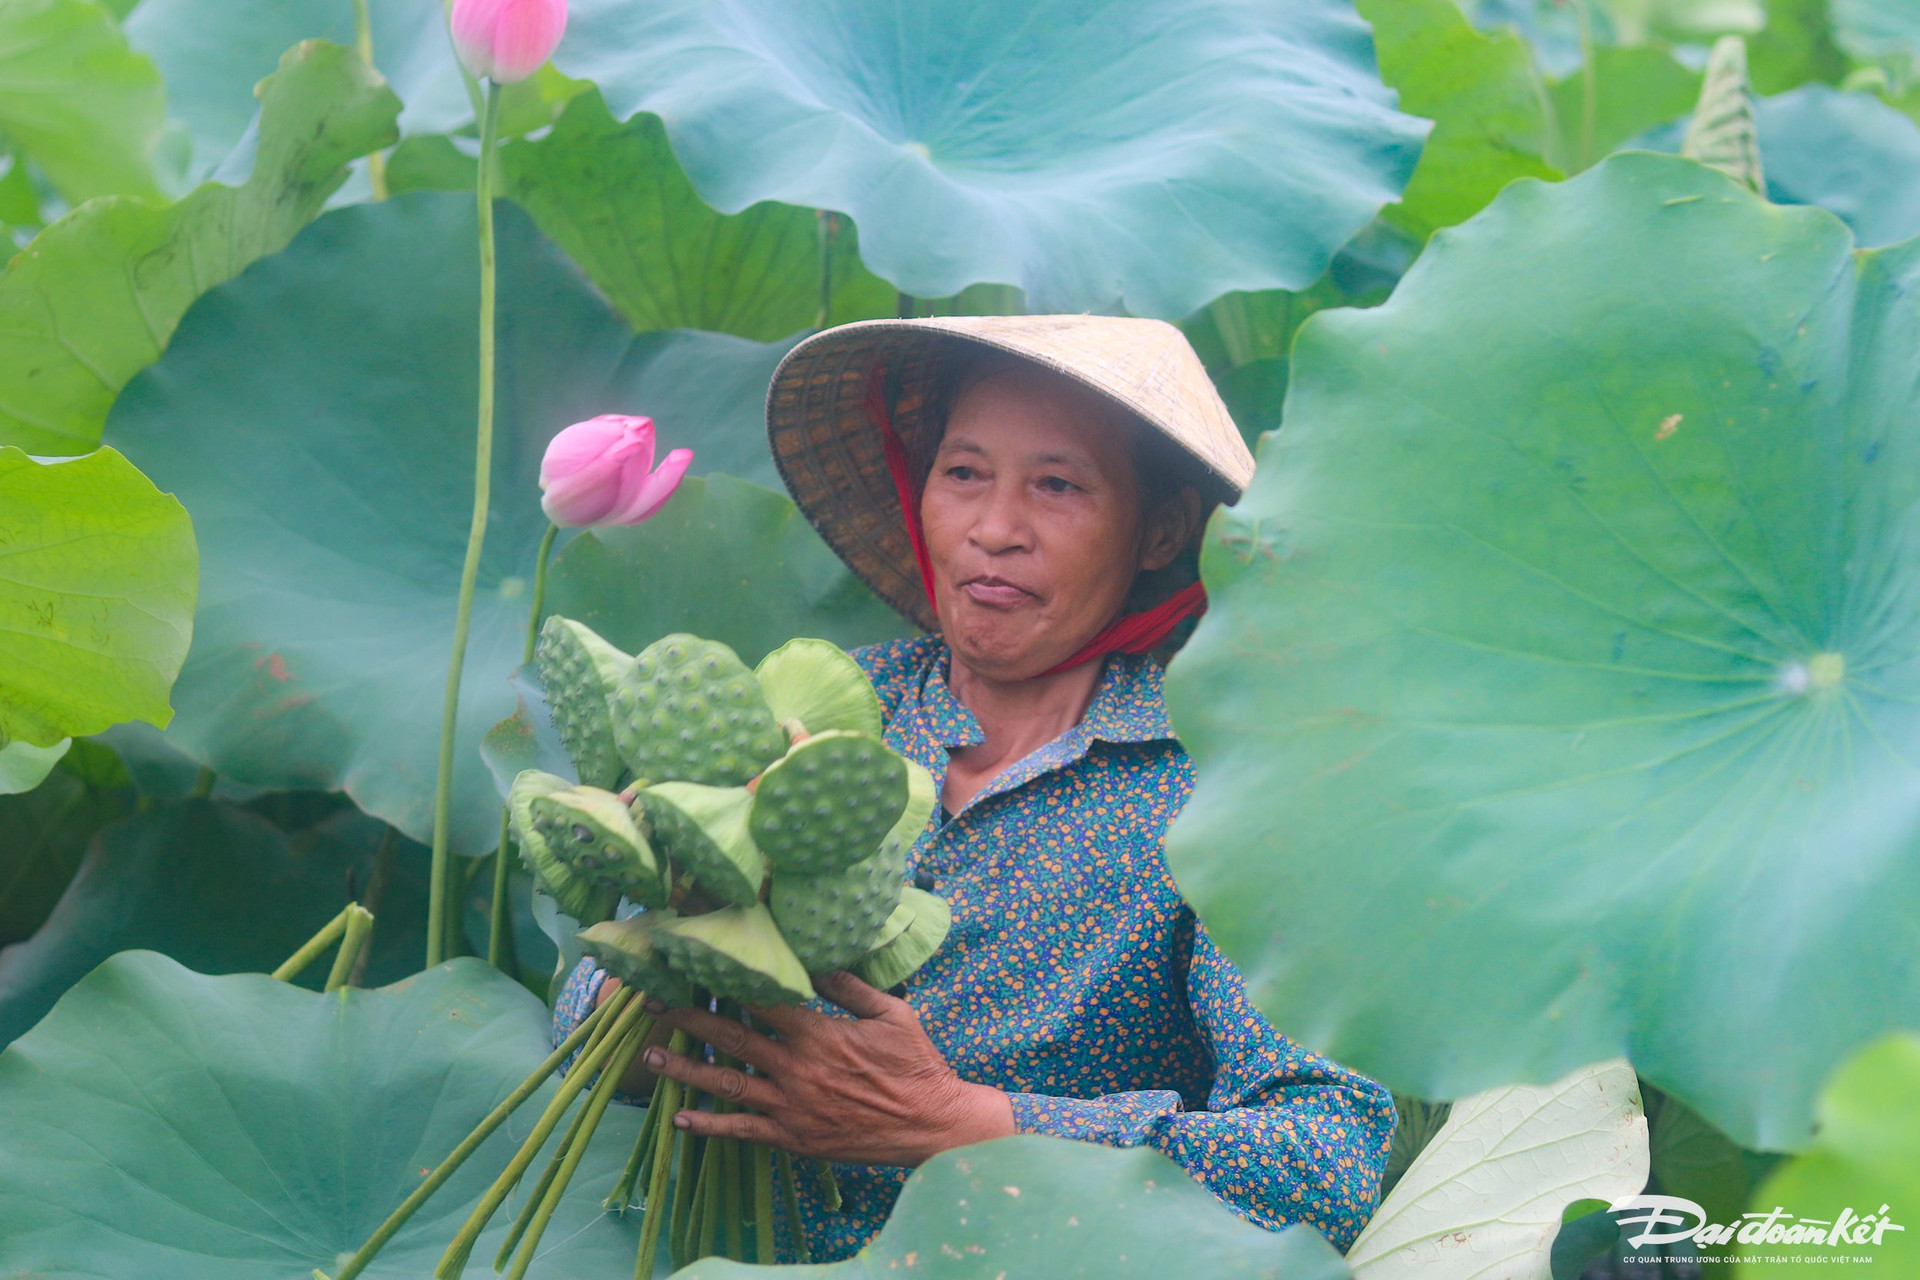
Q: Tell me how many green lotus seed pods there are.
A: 12